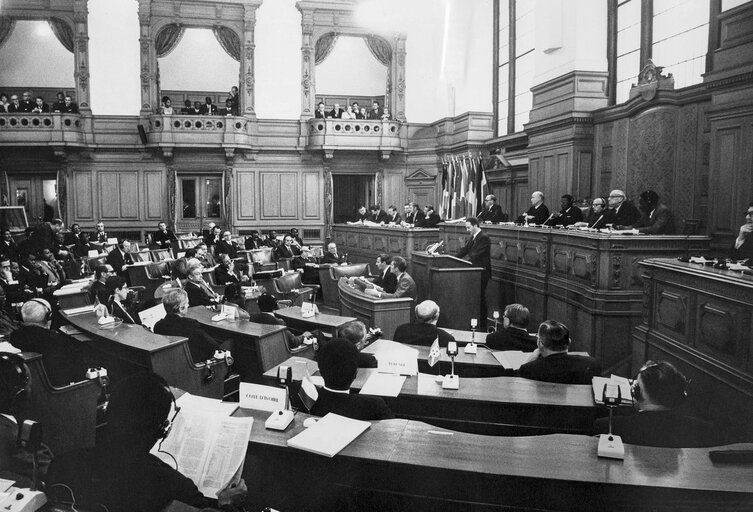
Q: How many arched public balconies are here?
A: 3